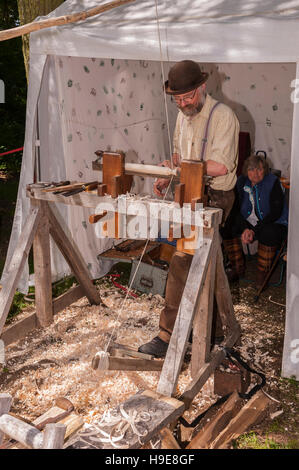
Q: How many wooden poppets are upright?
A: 2